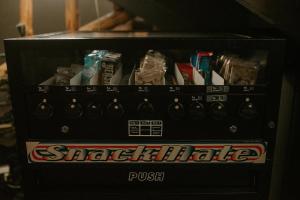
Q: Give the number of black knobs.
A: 9